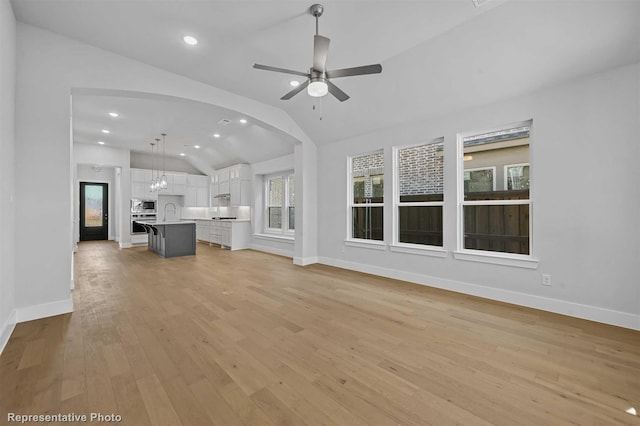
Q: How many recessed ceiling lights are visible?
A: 9